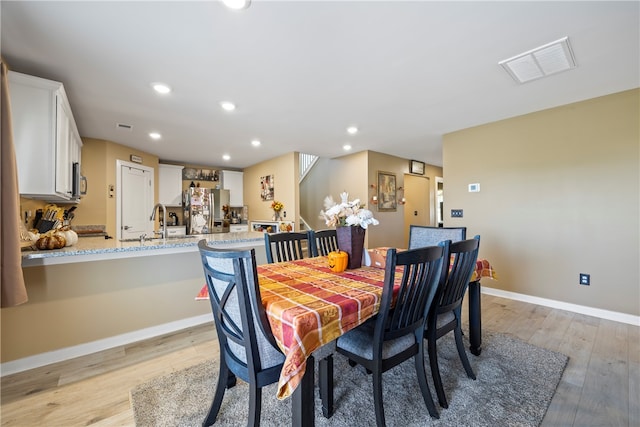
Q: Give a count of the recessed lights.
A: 8